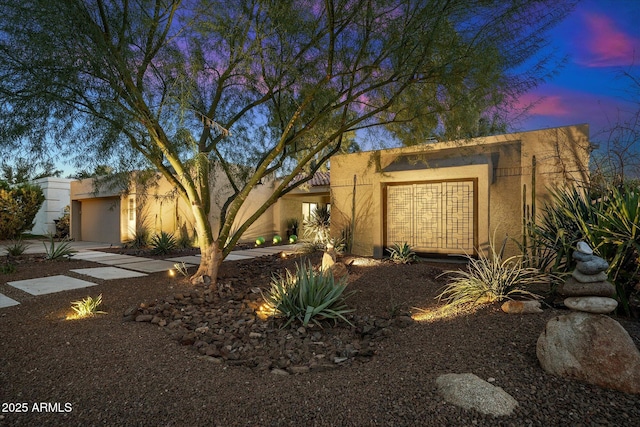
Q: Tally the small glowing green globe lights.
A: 3